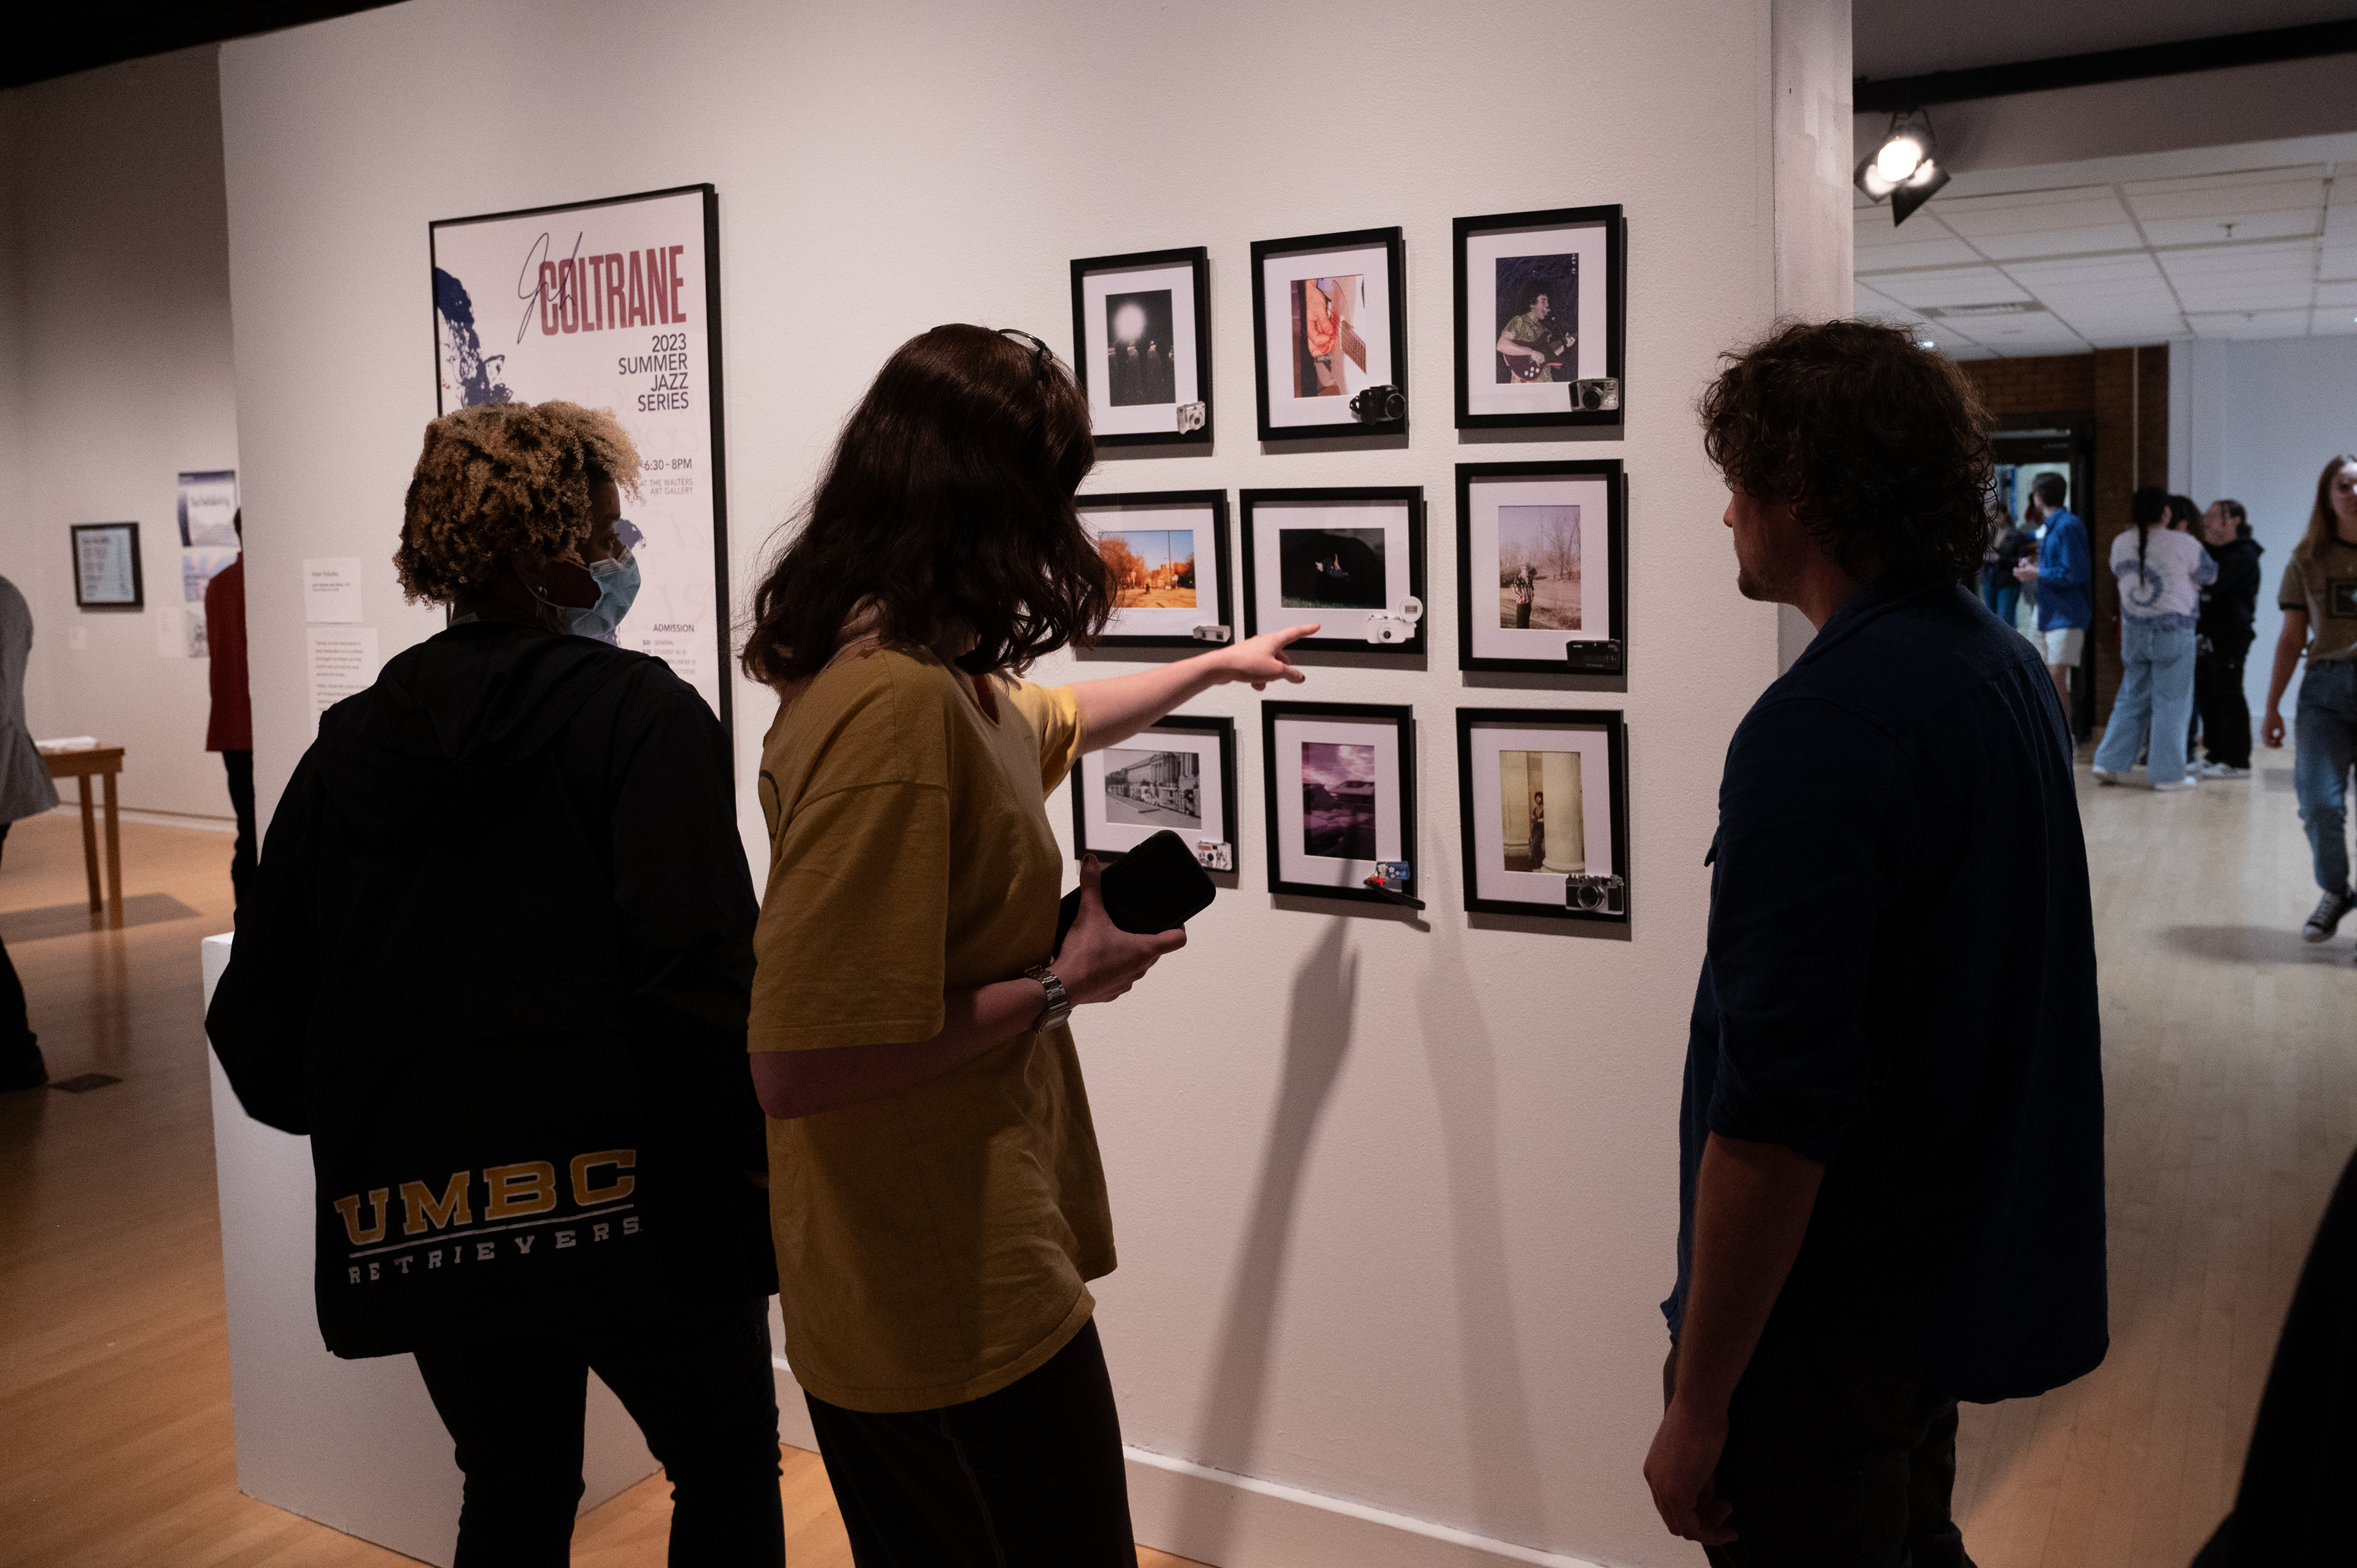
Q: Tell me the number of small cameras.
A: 9